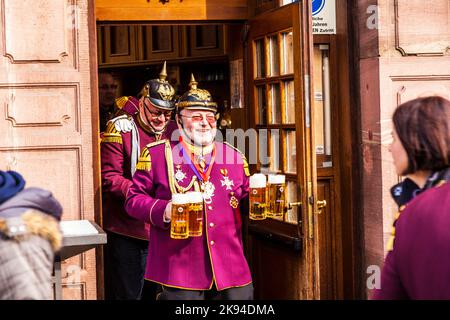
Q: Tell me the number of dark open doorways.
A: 1